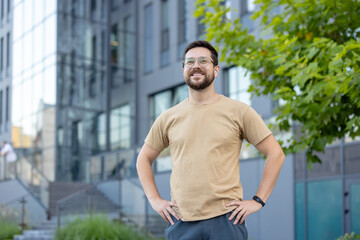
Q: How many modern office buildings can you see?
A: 1